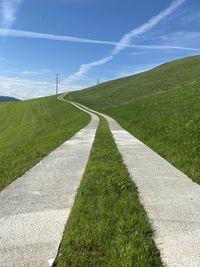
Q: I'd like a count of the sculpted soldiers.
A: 0